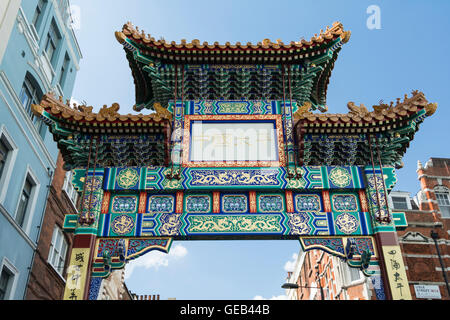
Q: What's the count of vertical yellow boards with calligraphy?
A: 2